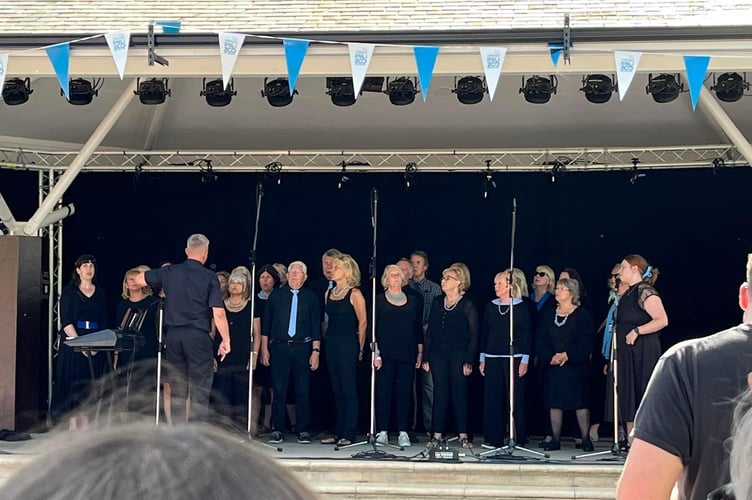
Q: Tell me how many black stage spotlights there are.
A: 12